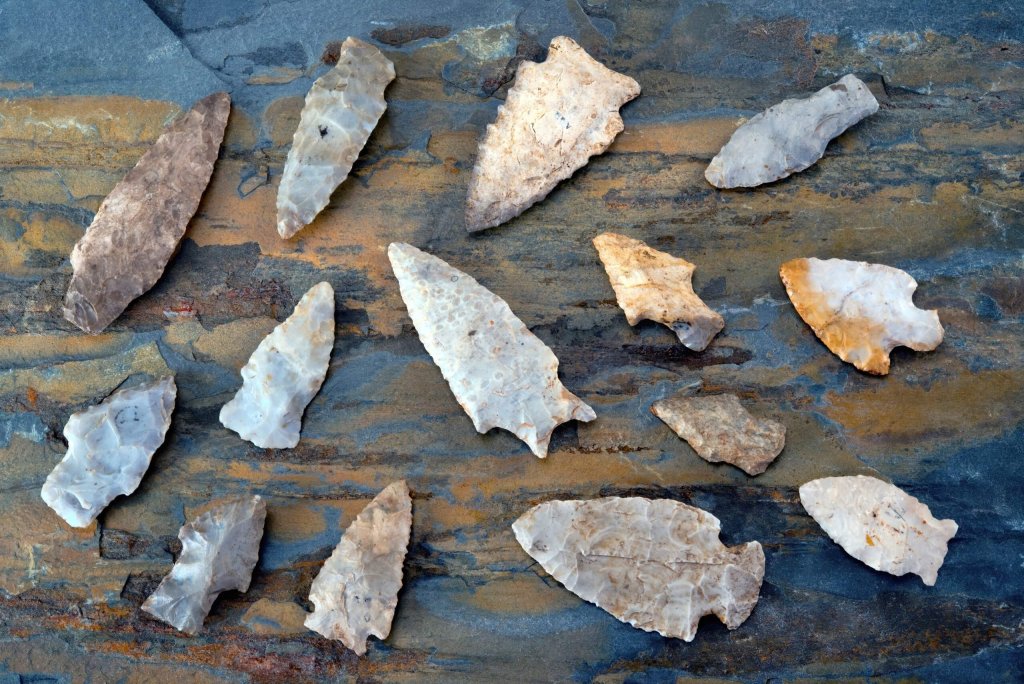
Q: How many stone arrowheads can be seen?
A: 14